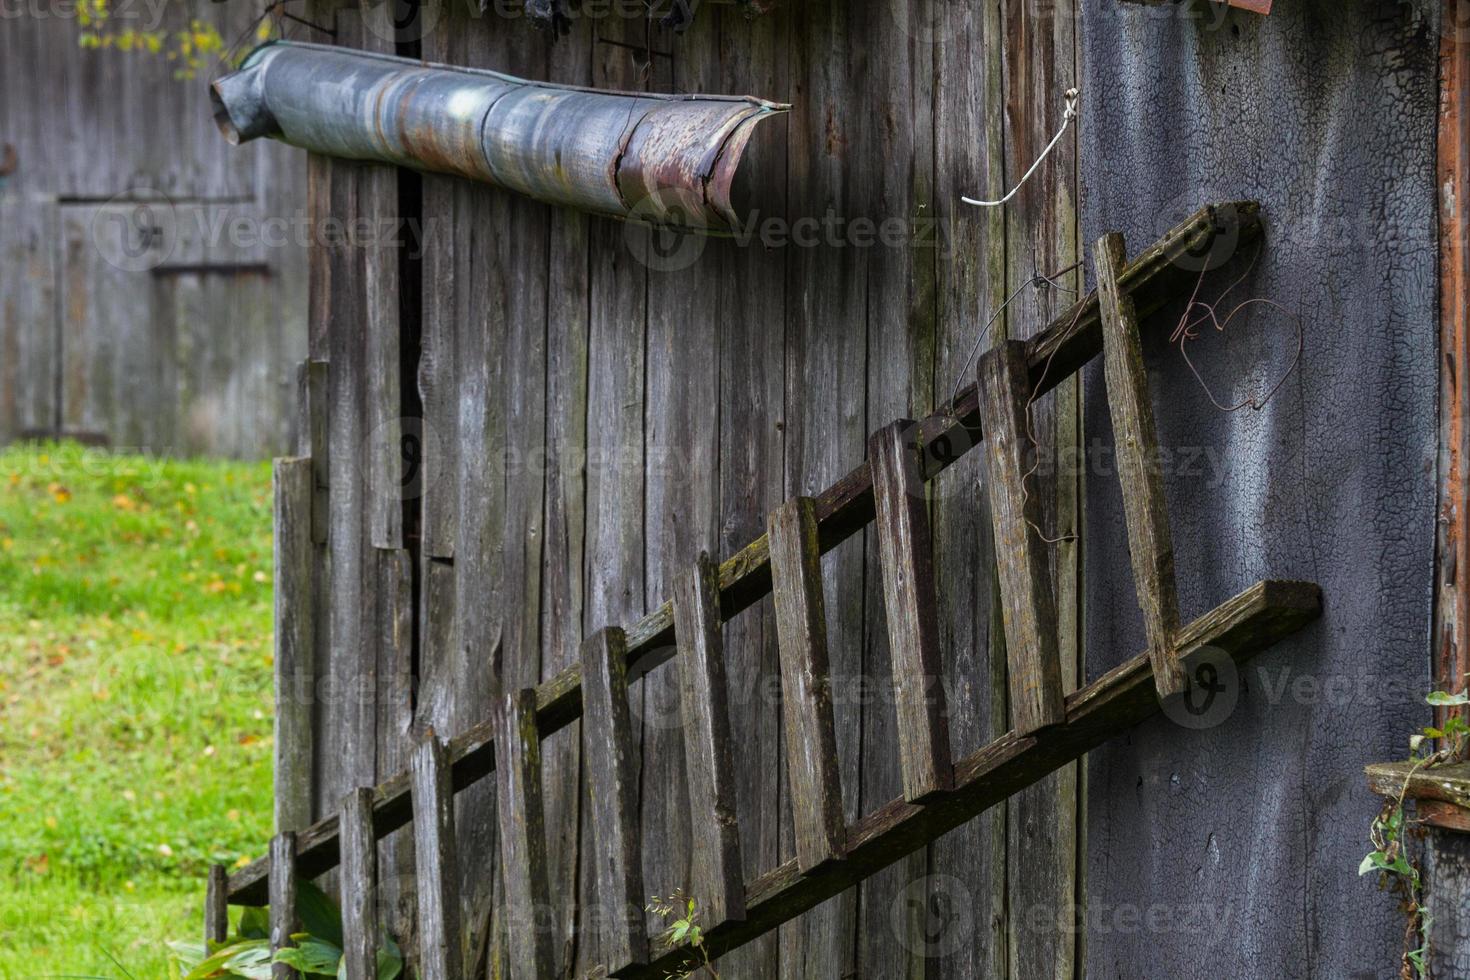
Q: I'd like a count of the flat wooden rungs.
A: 11